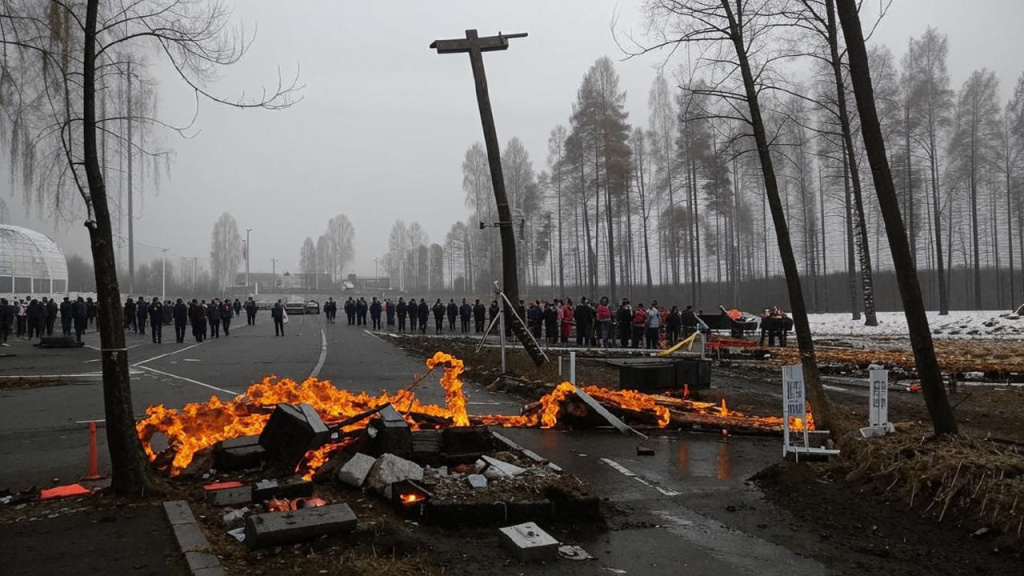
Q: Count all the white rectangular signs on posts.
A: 2